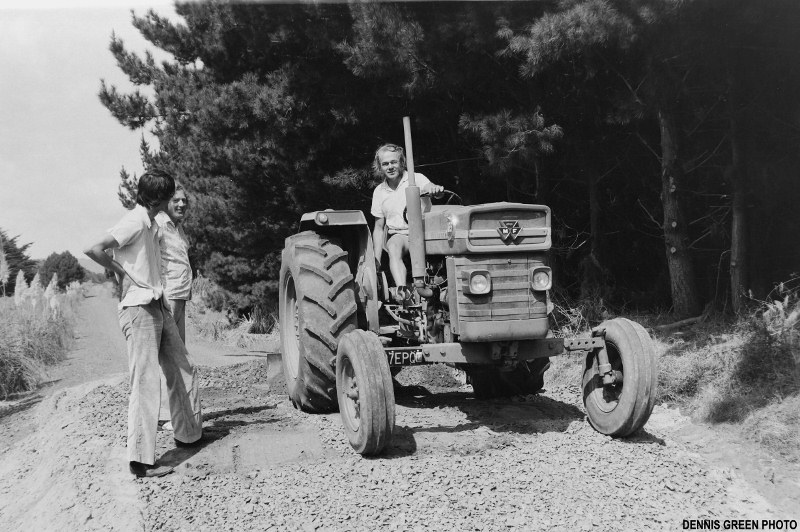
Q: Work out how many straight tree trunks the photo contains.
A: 2